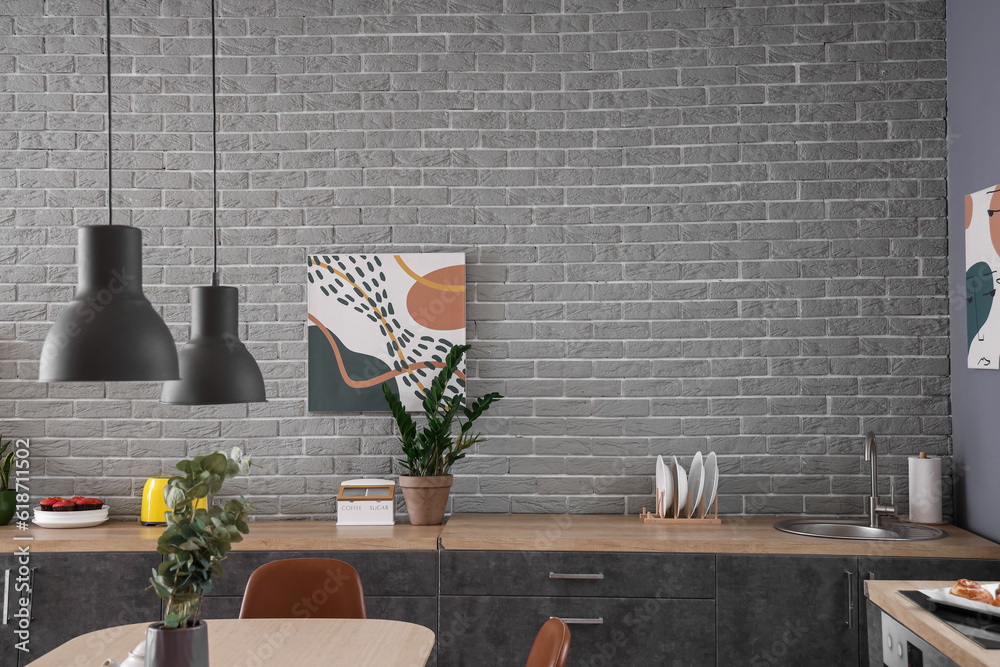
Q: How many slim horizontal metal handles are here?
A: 2